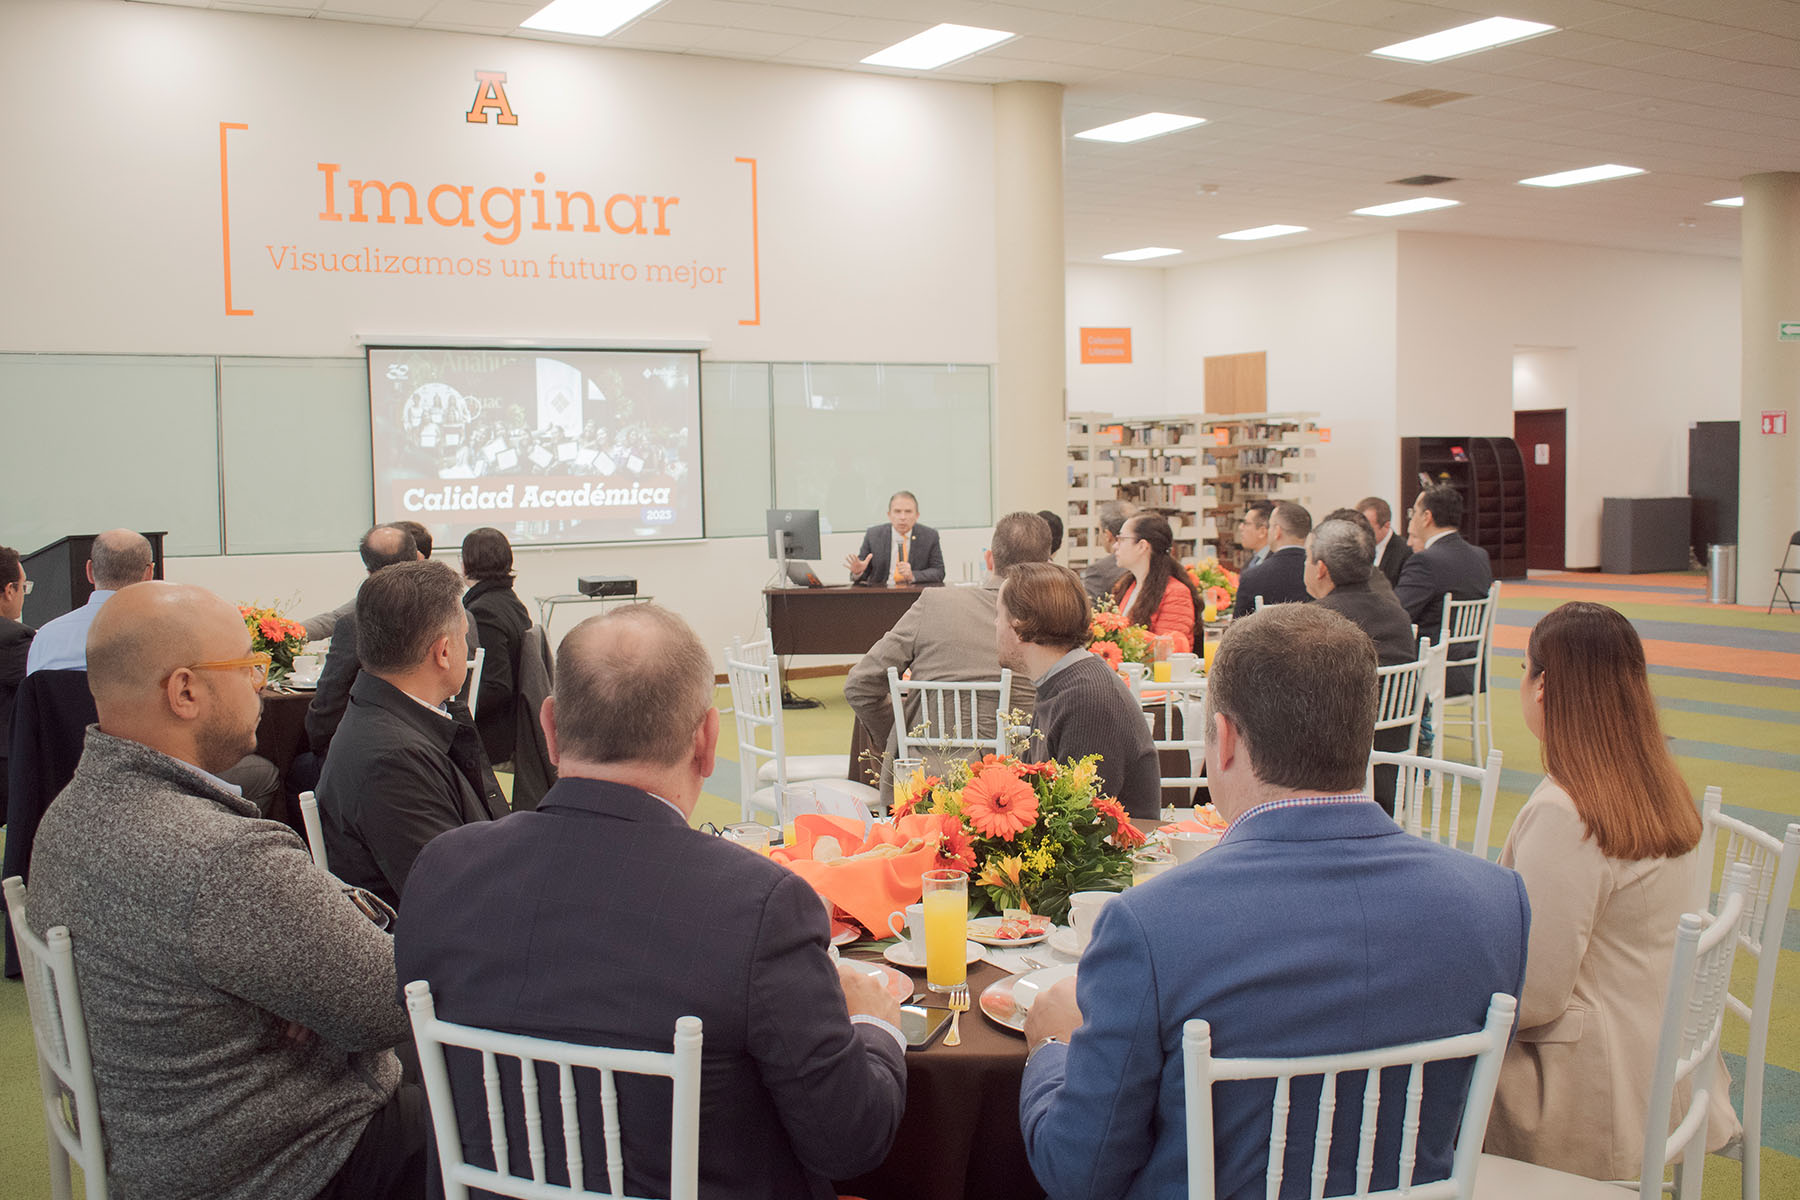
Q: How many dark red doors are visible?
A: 1